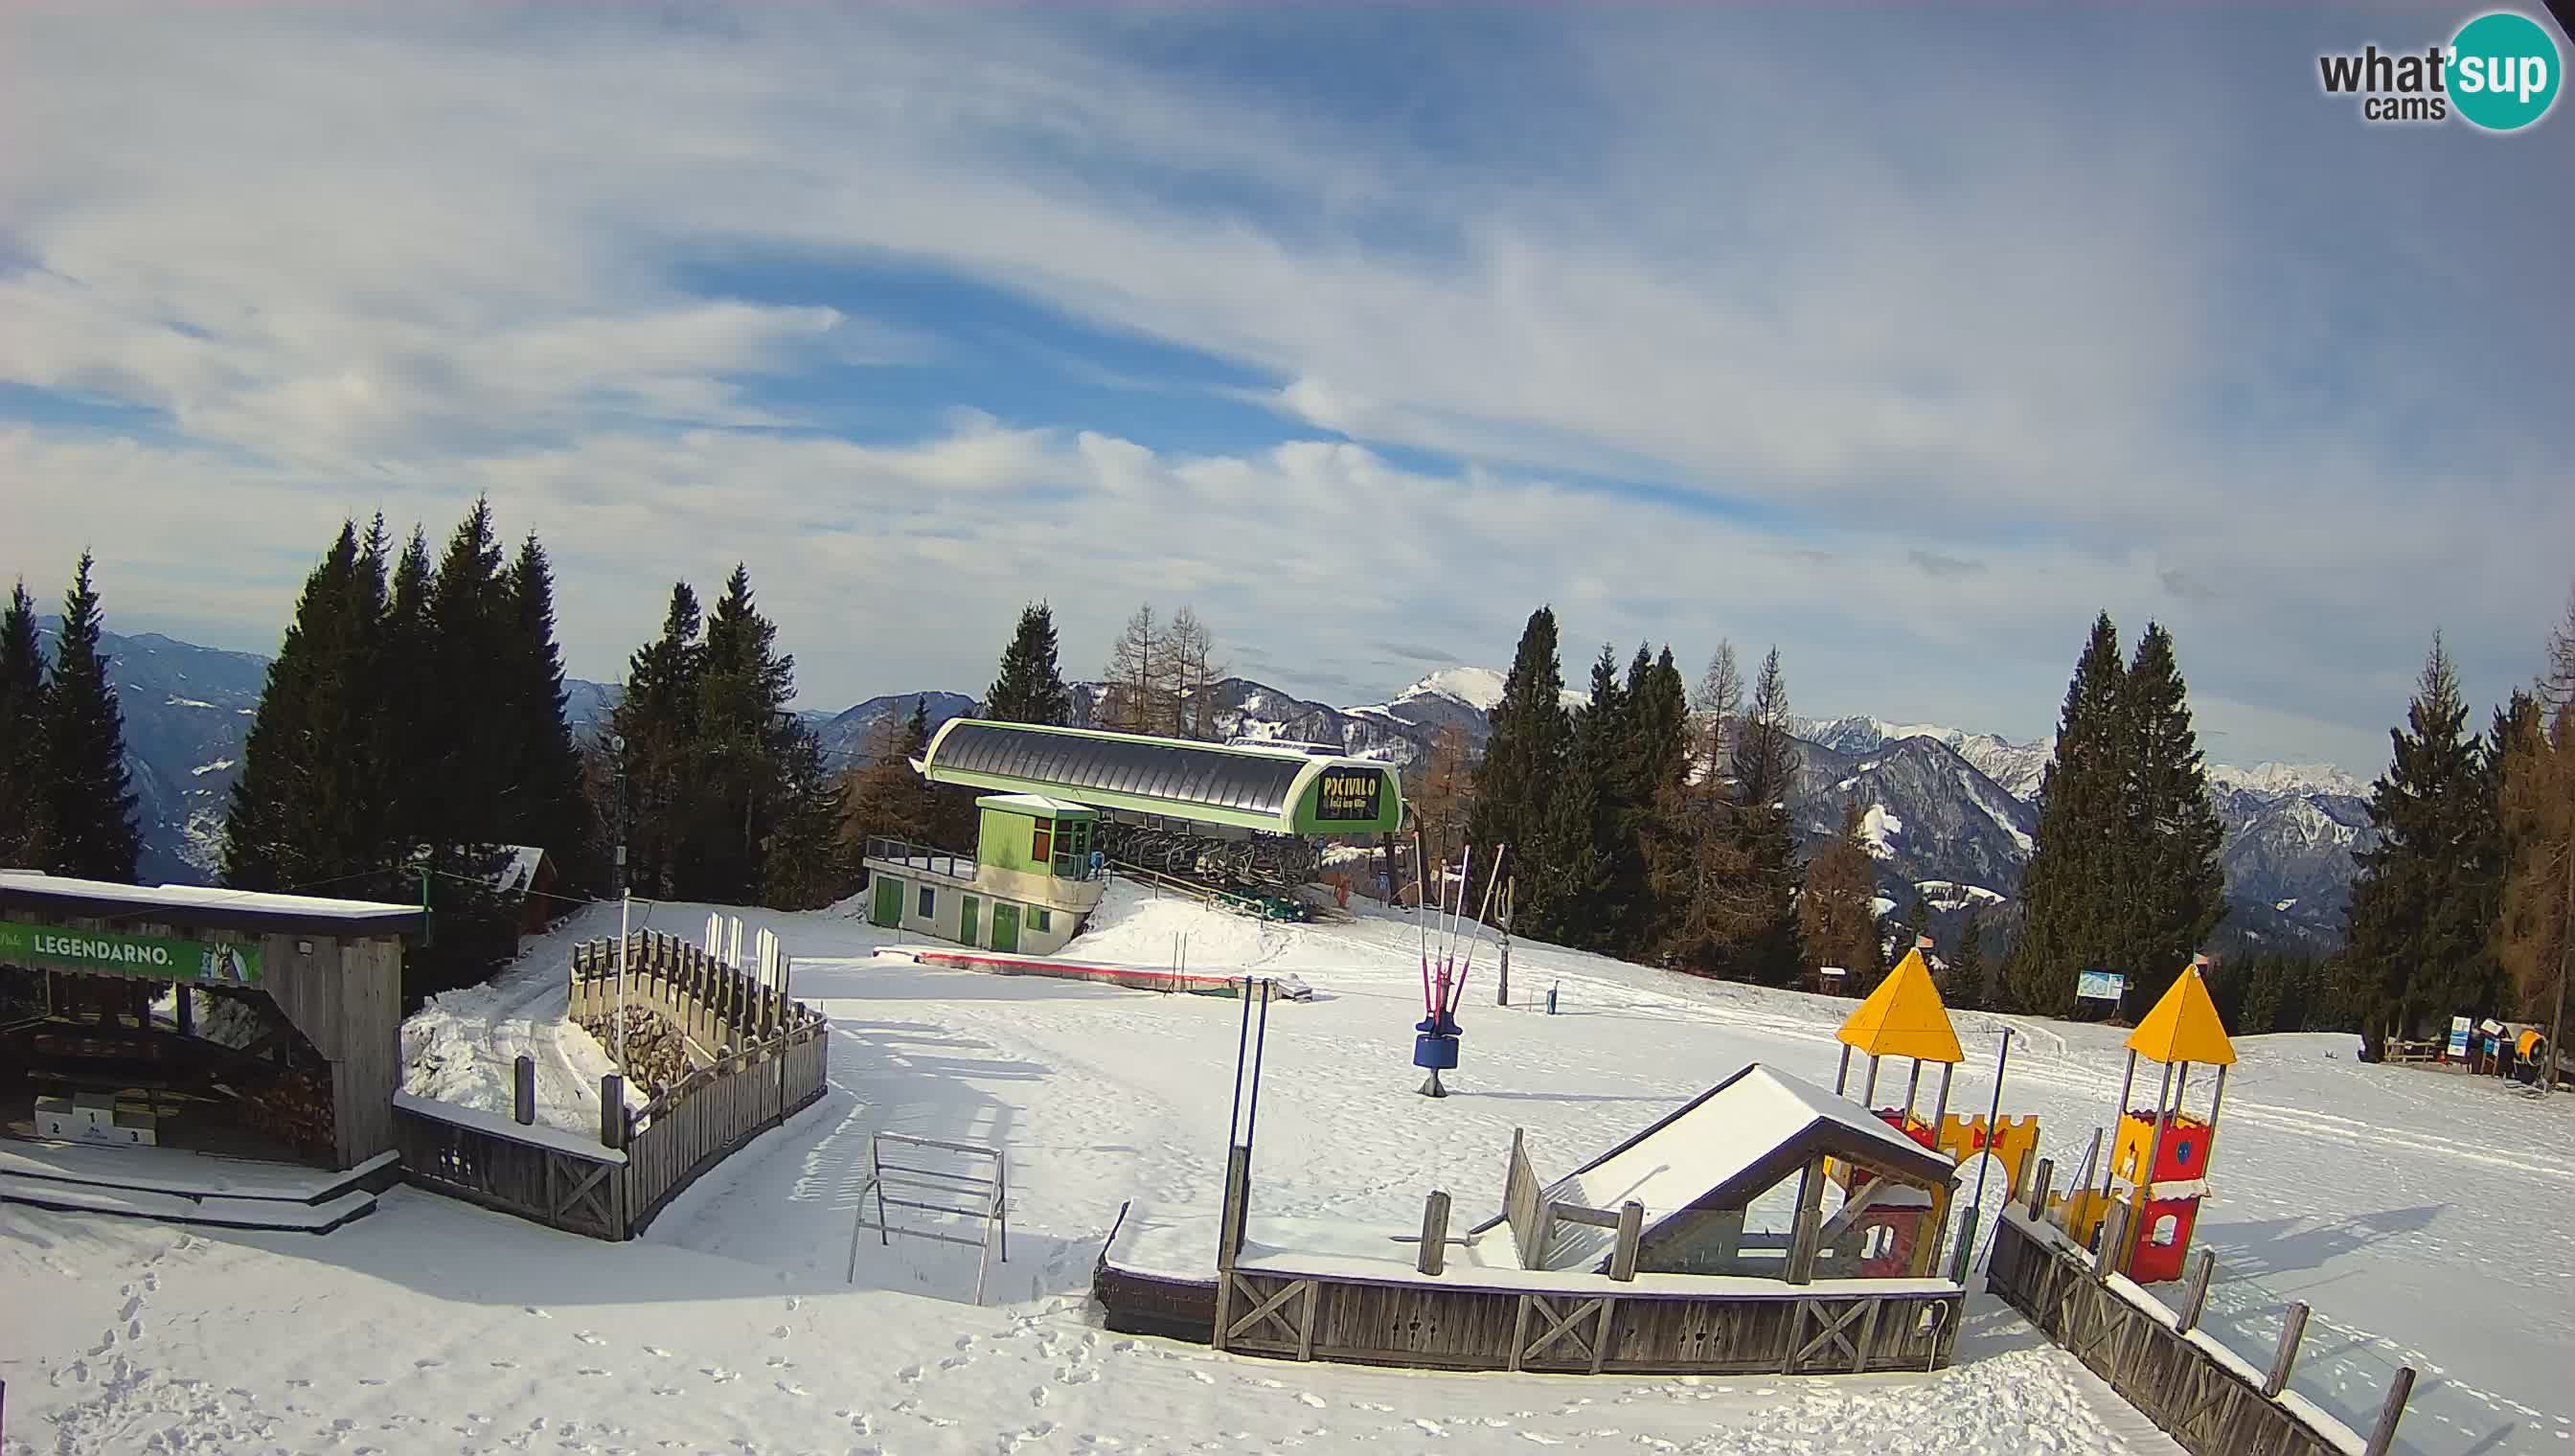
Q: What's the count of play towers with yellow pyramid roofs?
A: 2